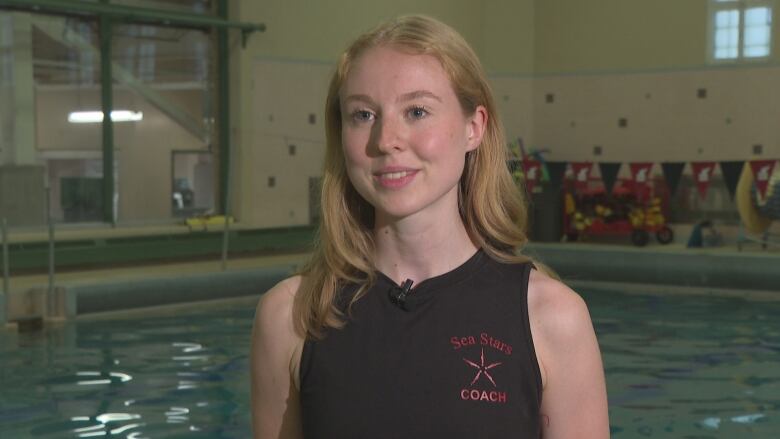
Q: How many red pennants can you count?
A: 5